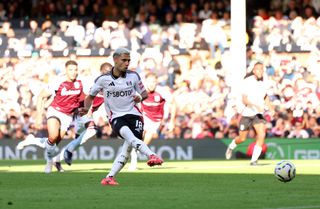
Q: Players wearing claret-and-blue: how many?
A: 3